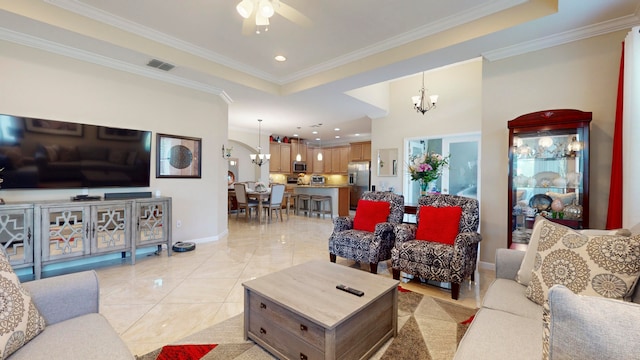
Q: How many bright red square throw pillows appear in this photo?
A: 2